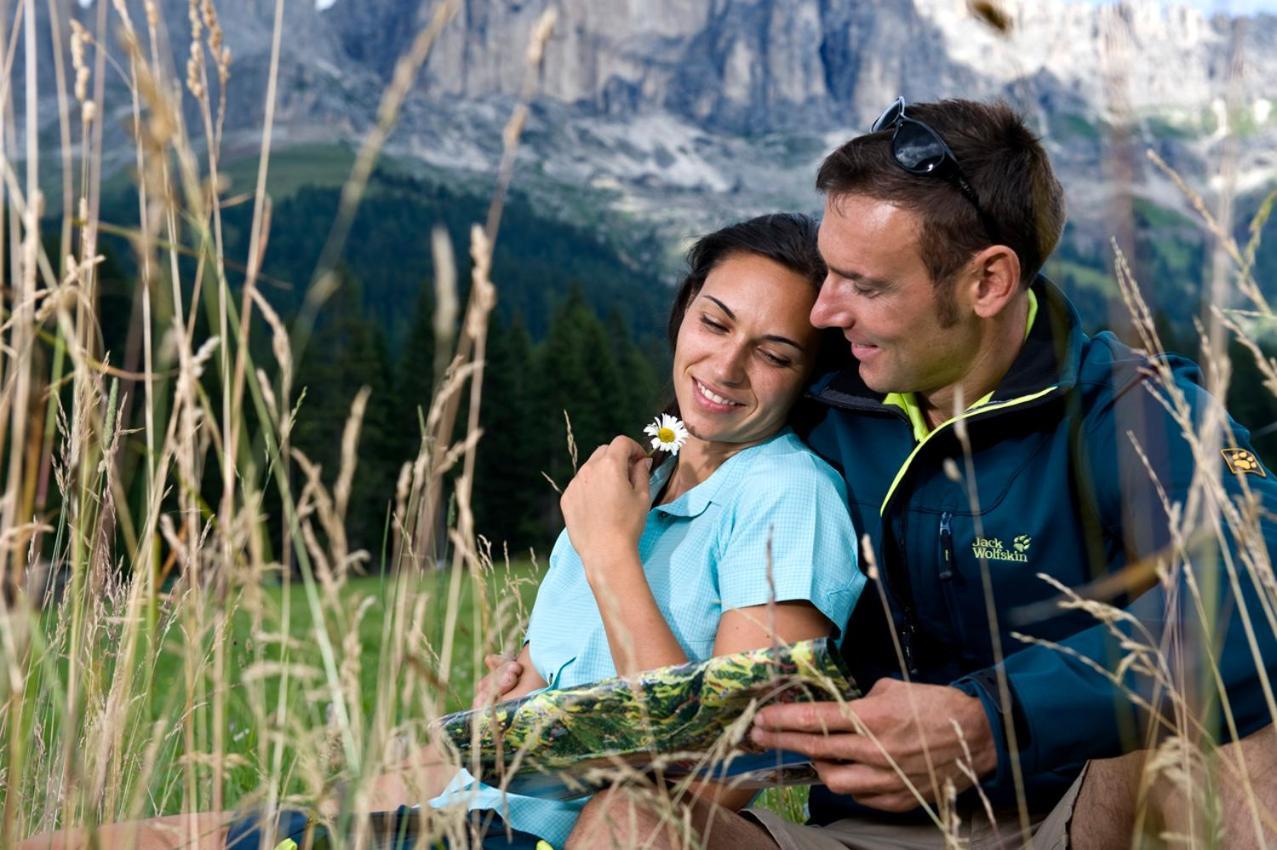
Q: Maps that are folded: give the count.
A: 1